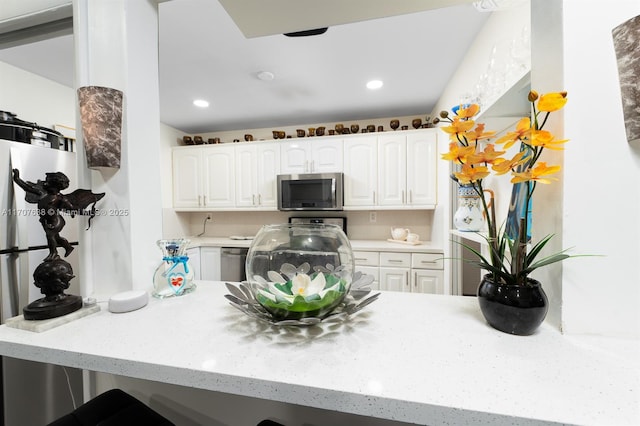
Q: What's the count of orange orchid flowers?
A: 11